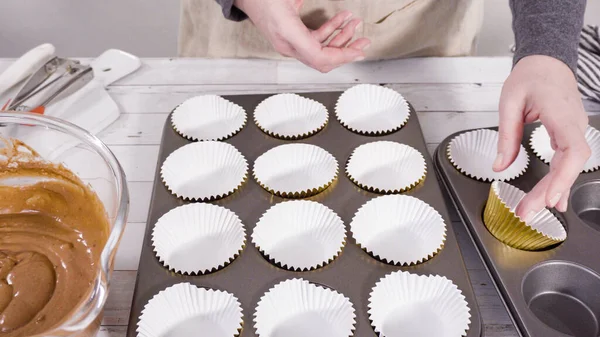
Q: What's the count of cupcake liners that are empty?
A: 15